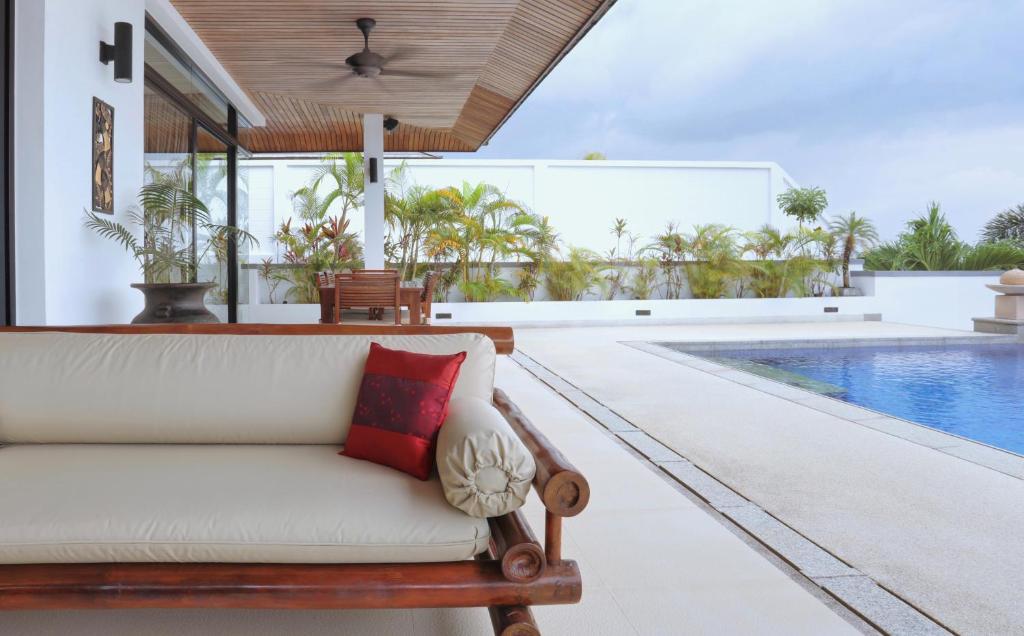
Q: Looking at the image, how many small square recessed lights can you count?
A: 3